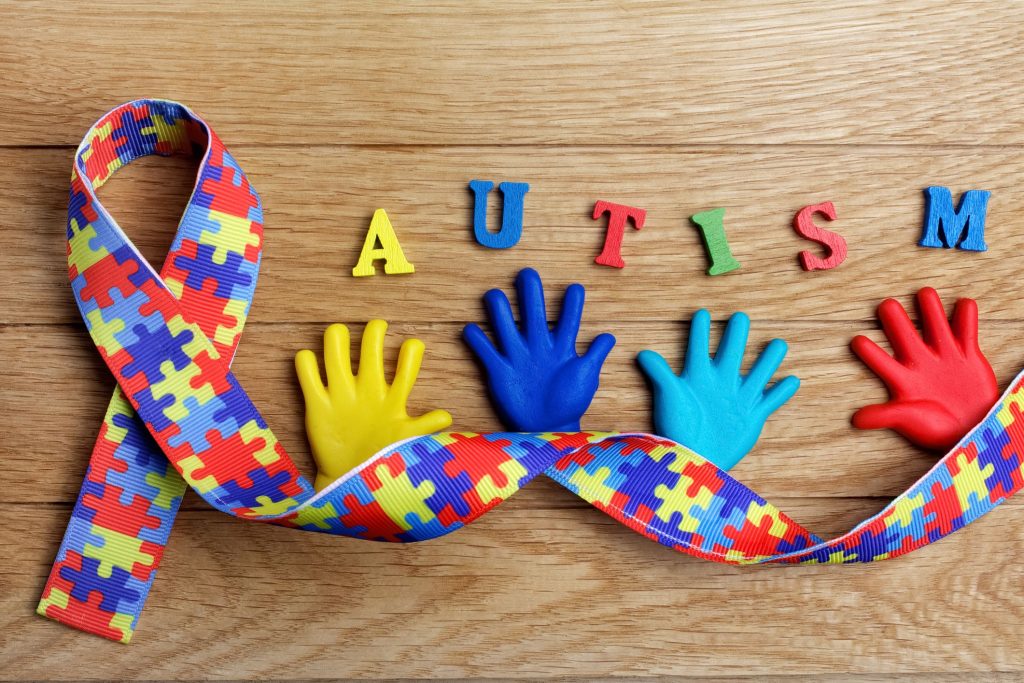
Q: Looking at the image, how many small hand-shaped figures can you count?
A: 4